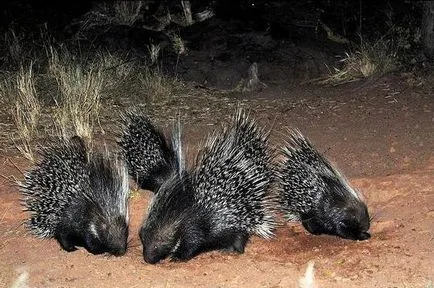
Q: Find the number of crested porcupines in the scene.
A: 4